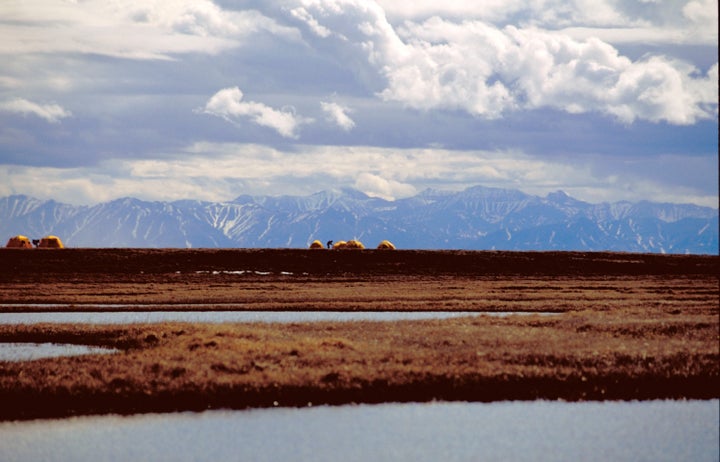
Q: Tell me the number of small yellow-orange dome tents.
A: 6